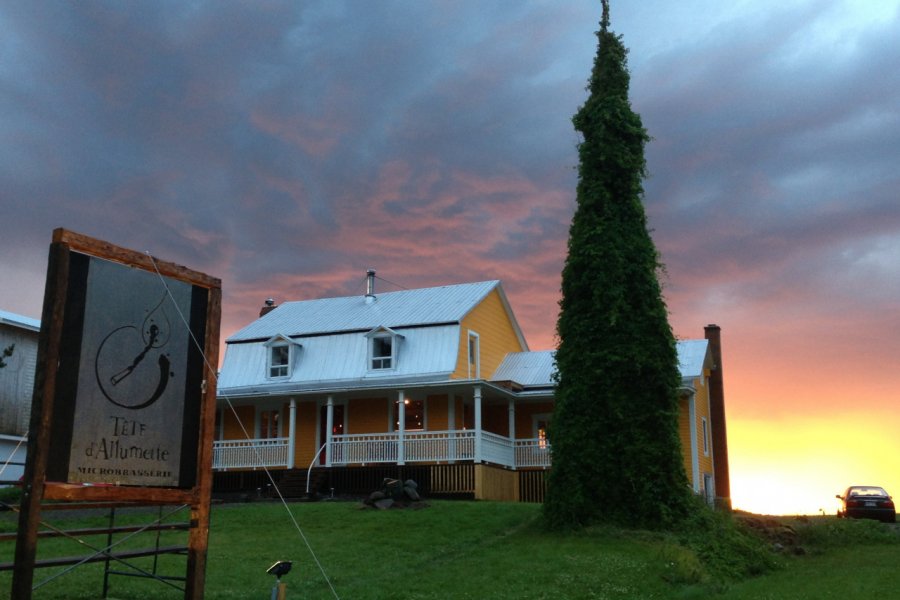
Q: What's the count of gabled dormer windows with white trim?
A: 2